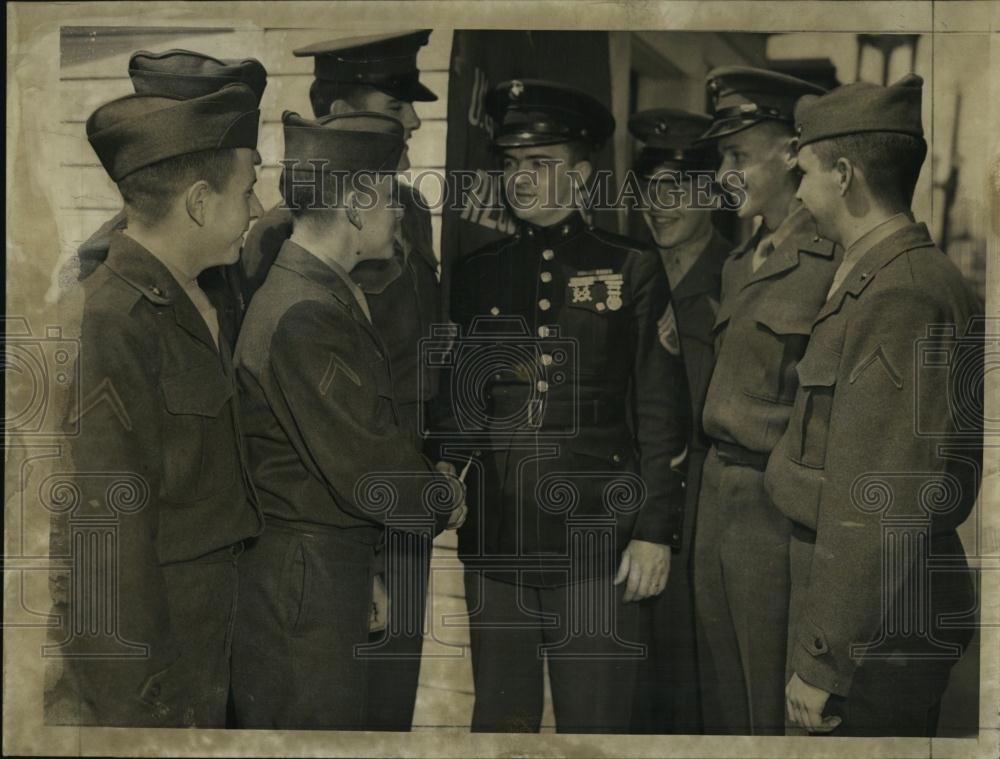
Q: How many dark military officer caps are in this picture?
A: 4